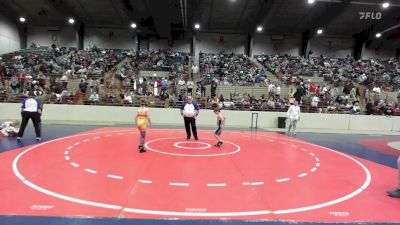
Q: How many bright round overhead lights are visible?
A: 9